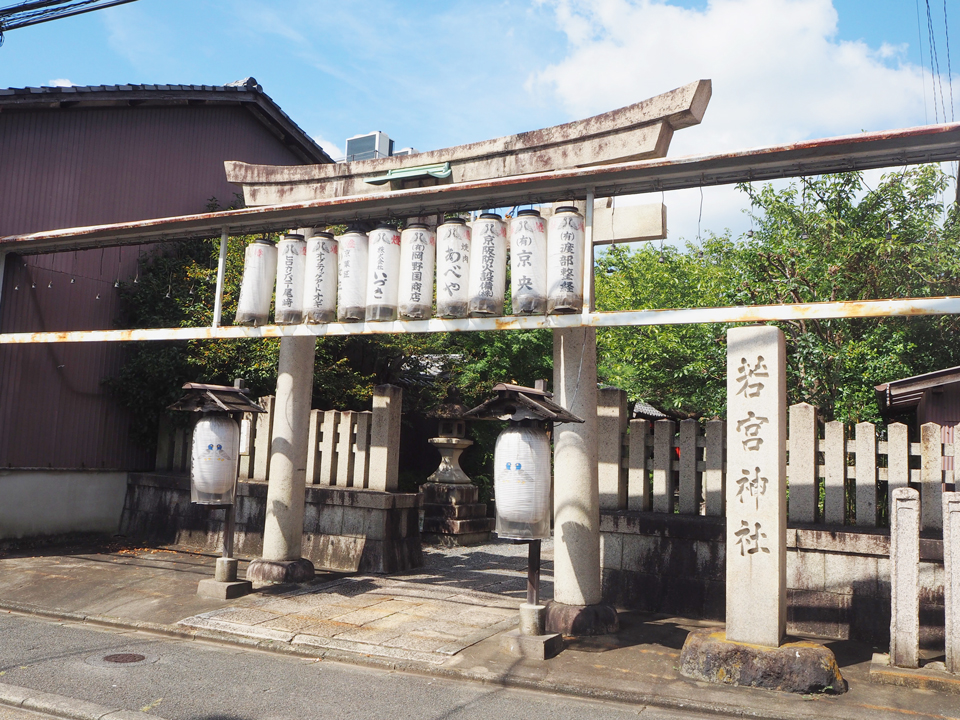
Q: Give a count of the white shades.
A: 12